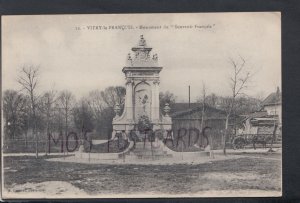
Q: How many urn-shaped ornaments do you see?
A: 2